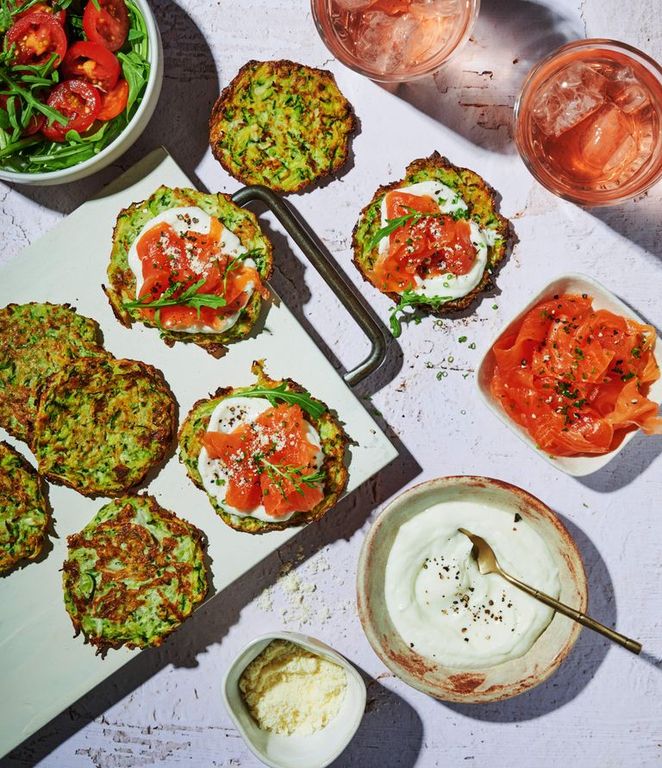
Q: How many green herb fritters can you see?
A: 8